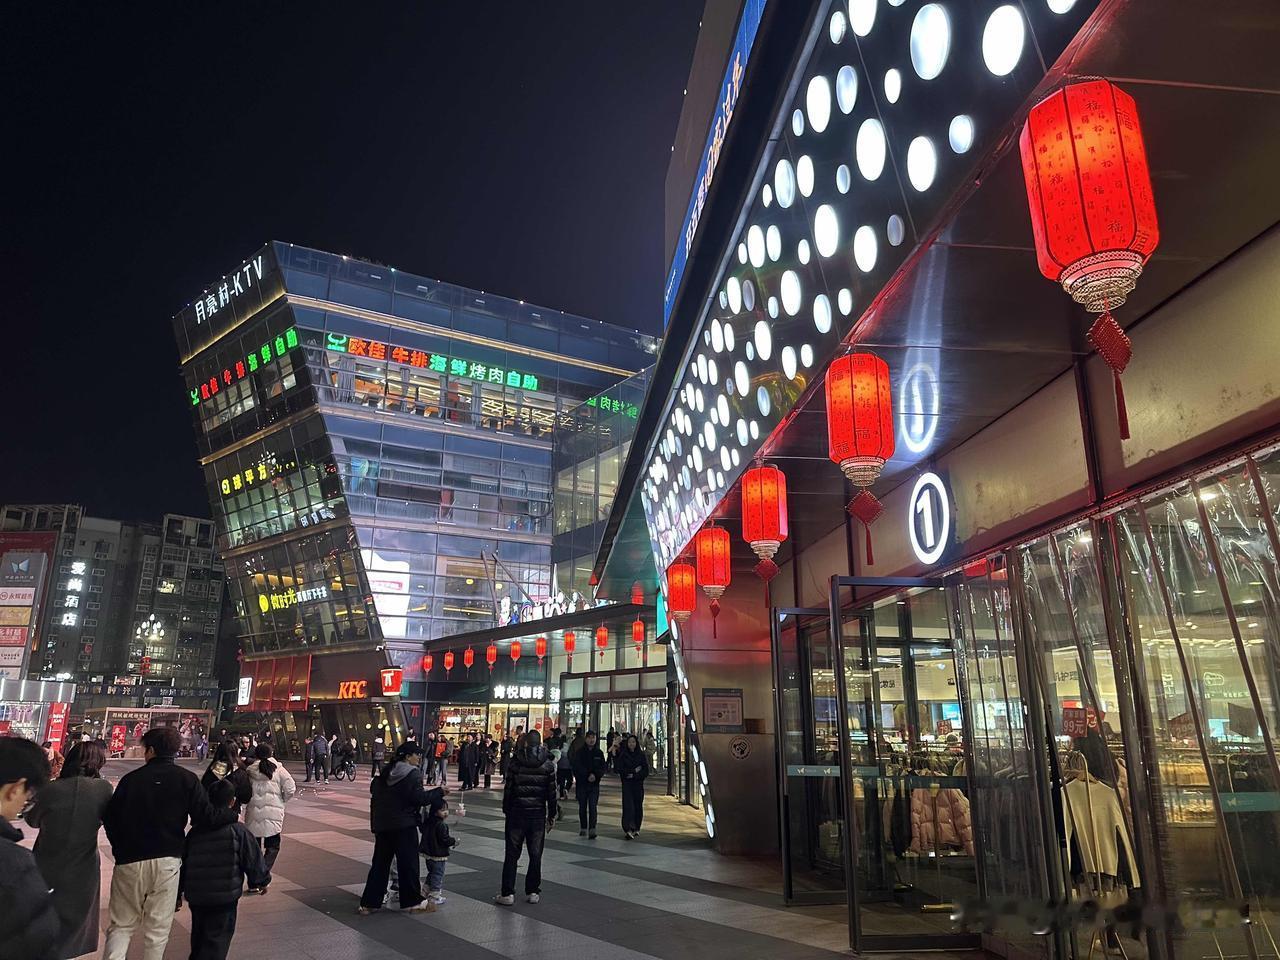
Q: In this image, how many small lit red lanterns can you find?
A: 9